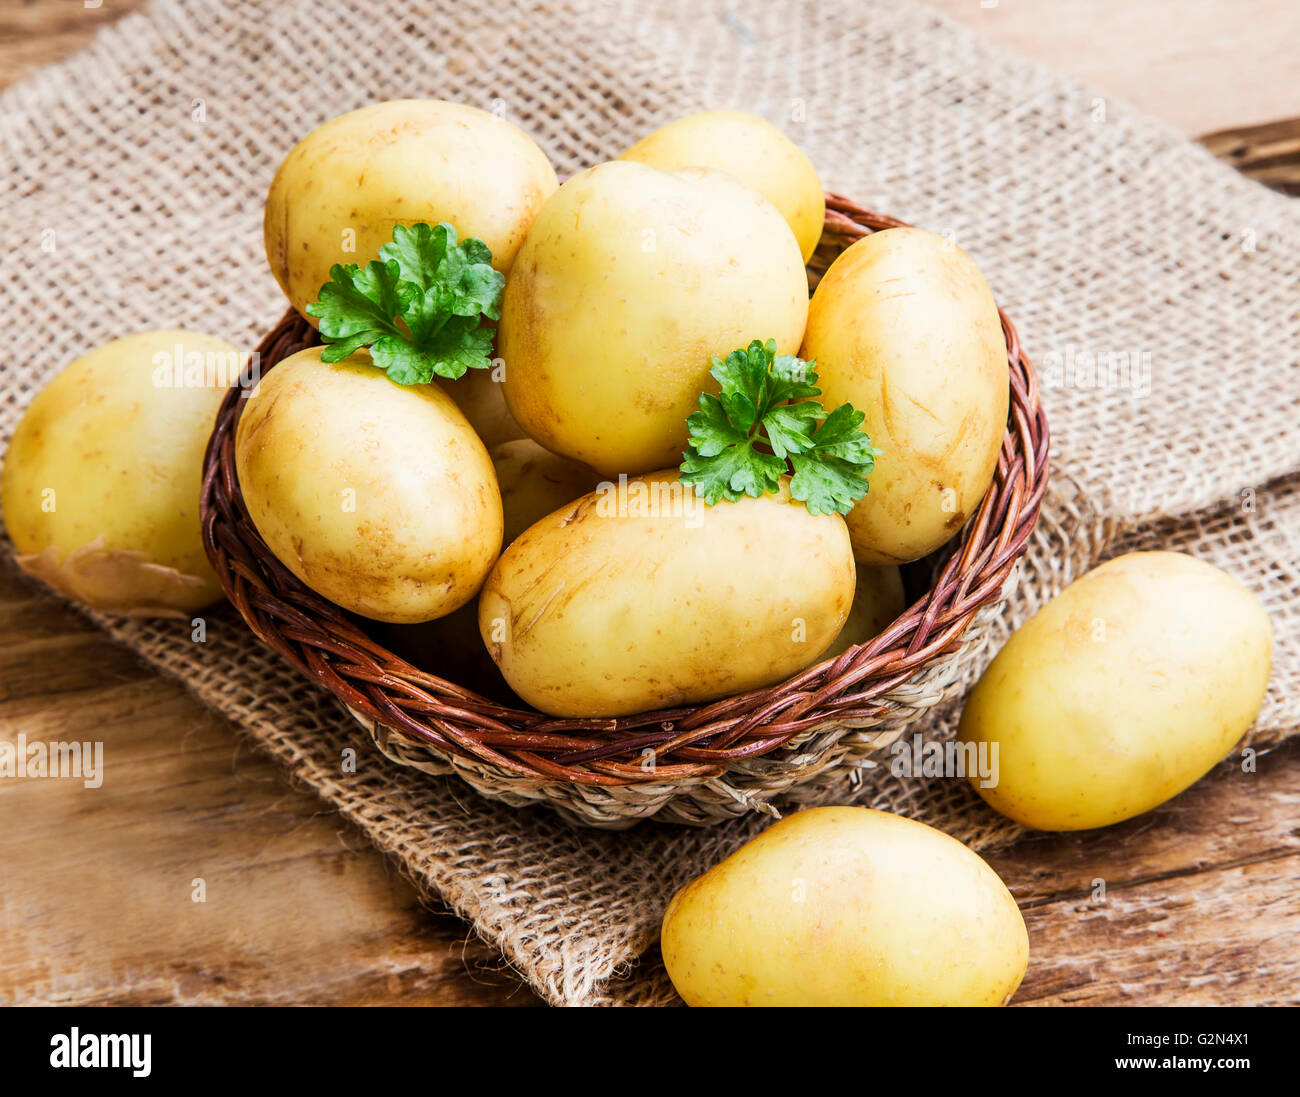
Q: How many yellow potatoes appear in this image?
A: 12